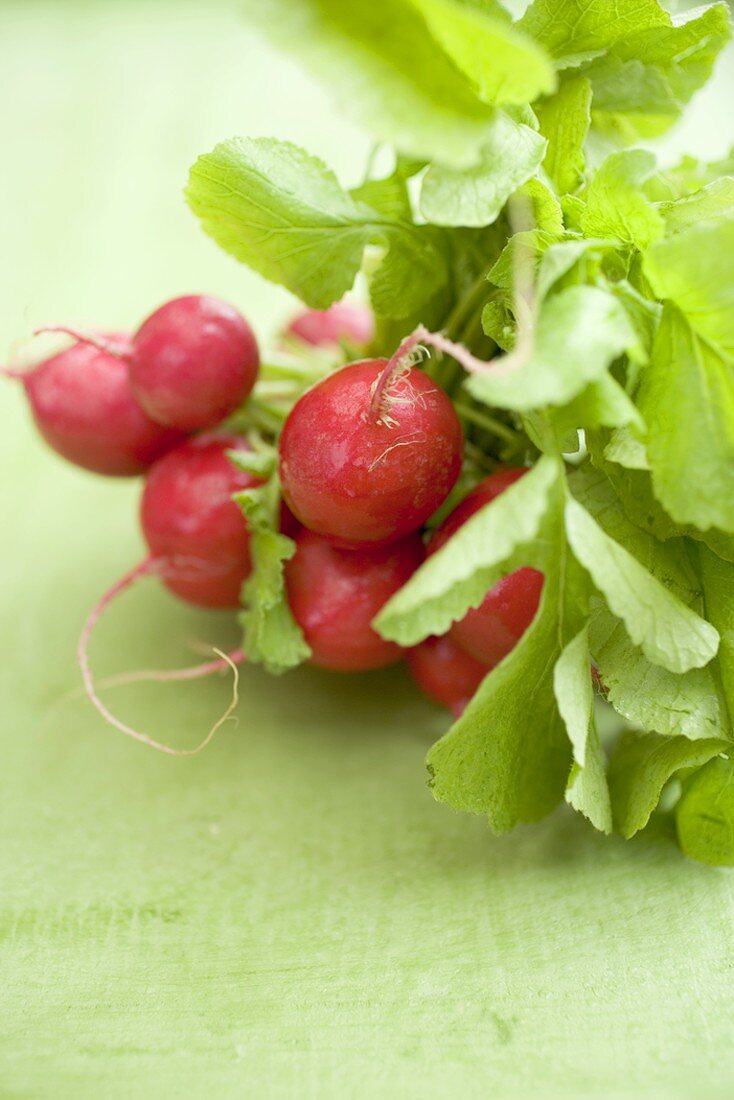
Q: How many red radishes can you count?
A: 8